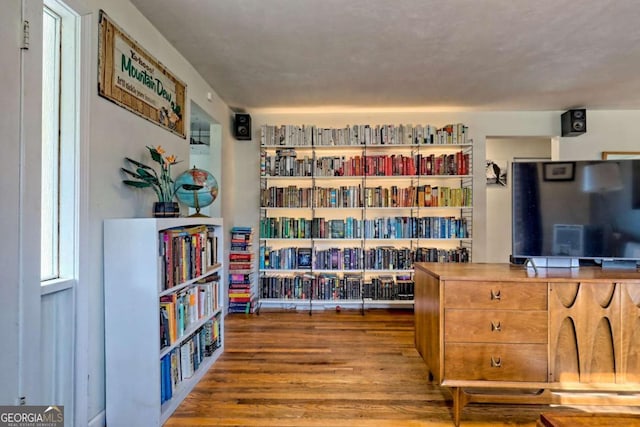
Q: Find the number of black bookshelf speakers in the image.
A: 2